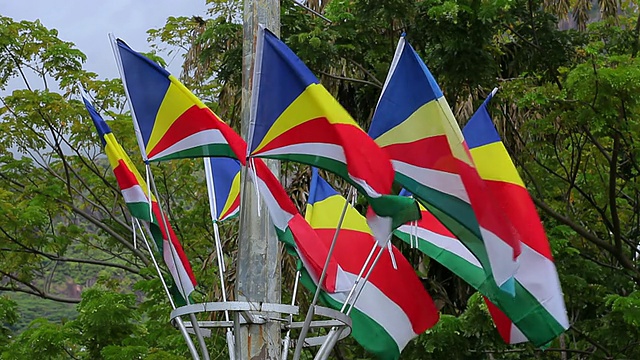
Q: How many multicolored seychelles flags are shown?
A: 8